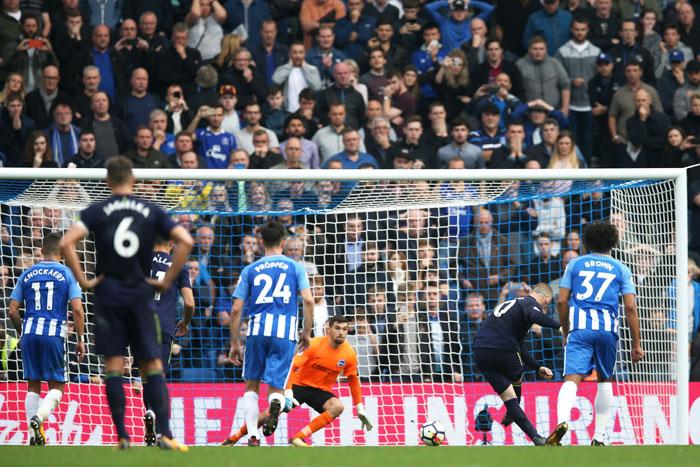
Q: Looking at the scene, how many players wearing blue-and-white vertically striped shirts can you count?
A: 3